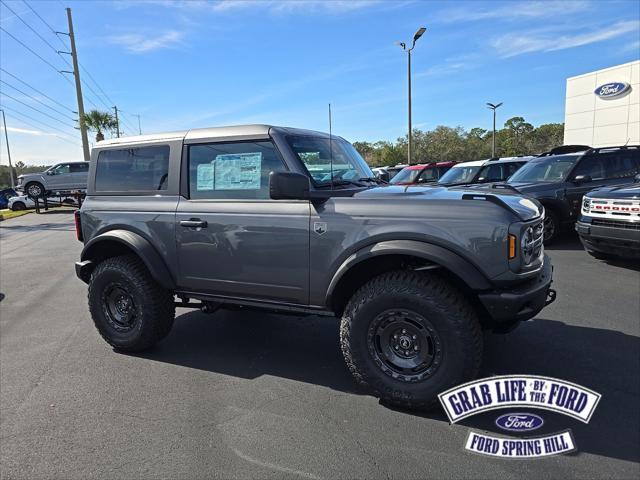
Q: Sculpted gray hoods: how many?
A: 1